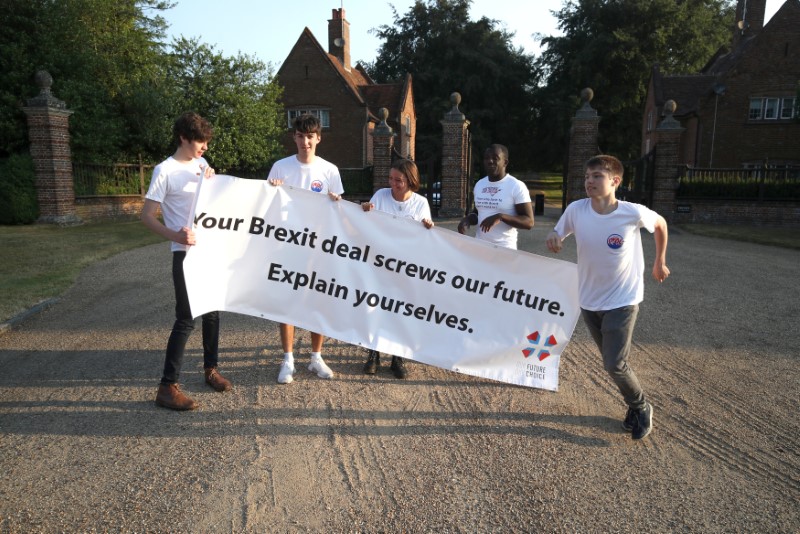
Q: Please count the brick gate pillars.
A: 5